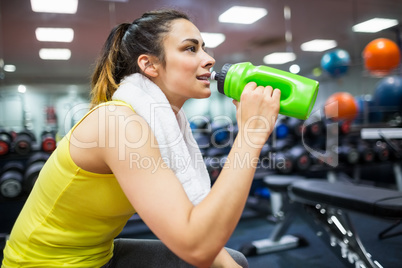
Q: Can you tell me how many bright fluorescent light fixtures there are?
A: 8